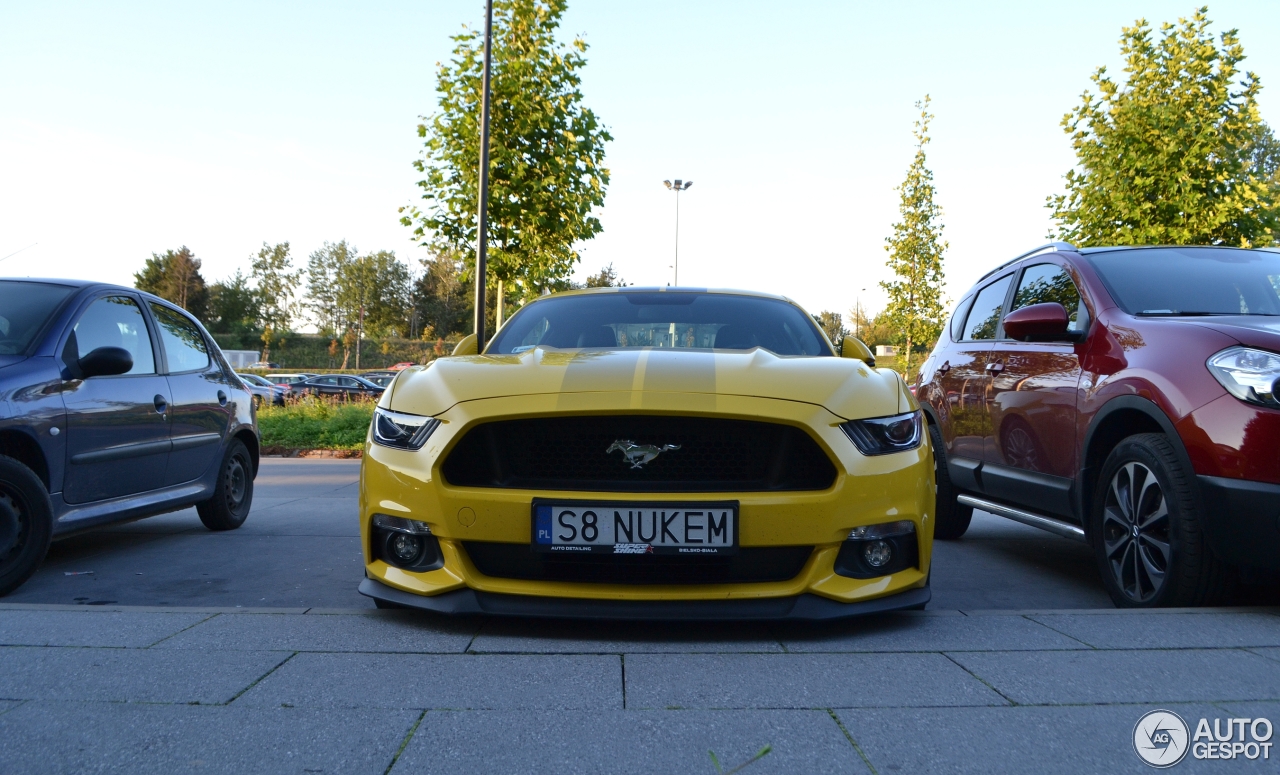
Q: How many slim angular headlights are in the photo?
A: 2